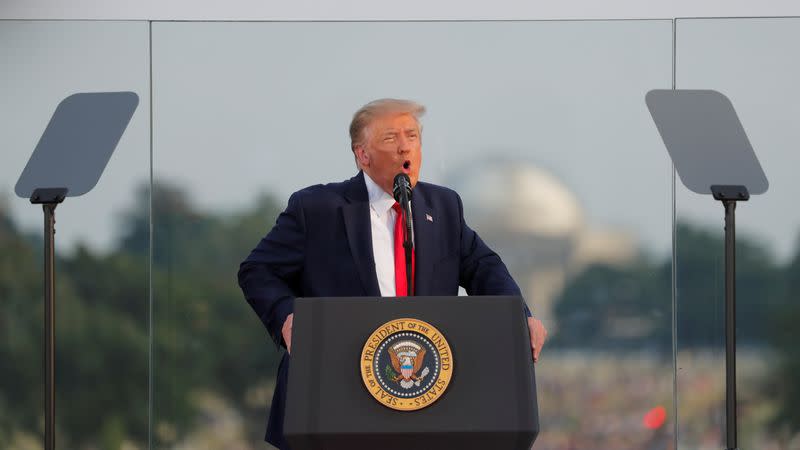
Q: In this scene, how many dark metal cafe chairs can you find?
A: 0